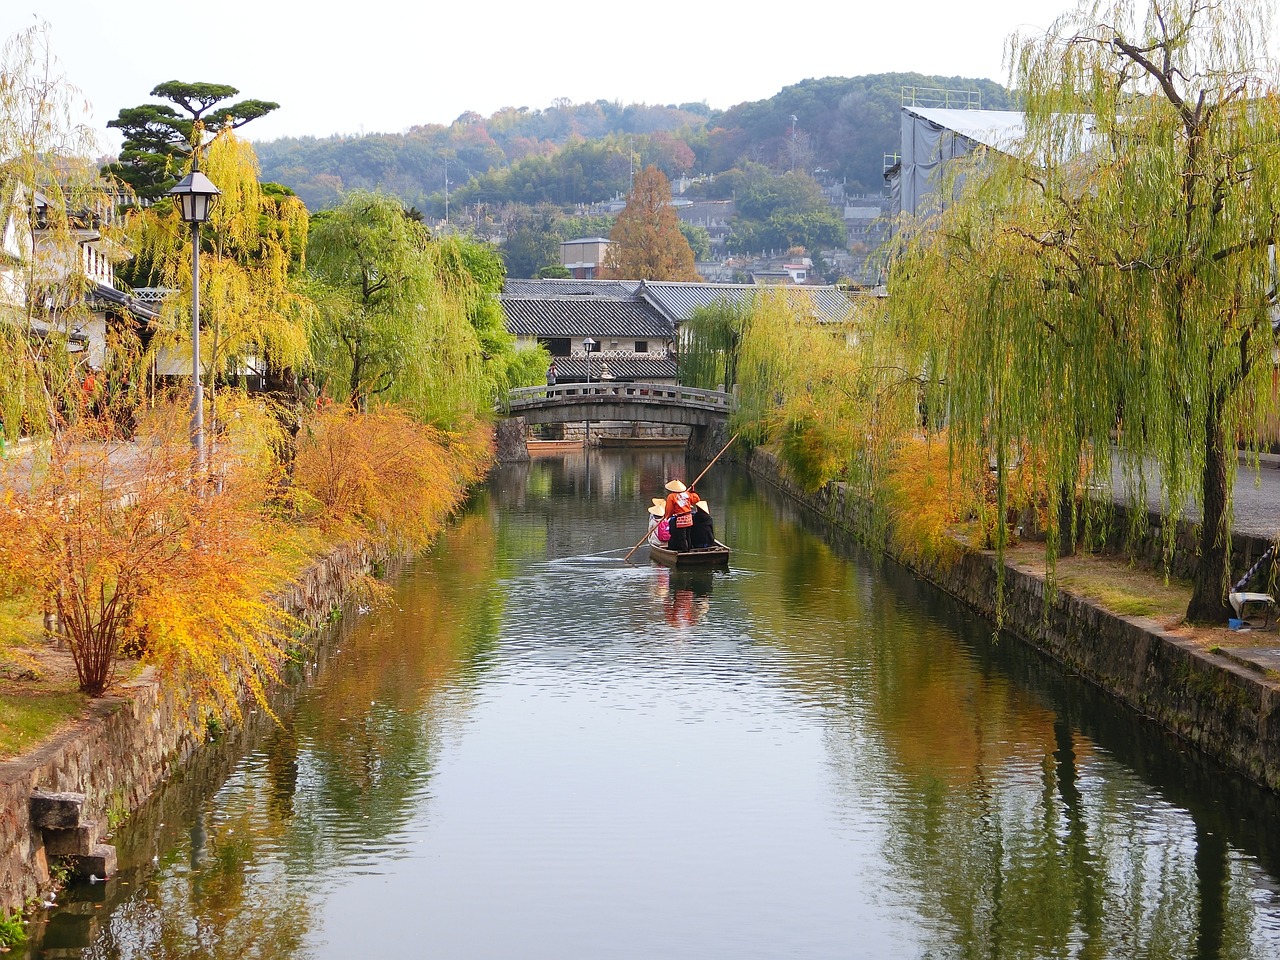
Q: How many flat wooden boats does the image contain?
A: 3